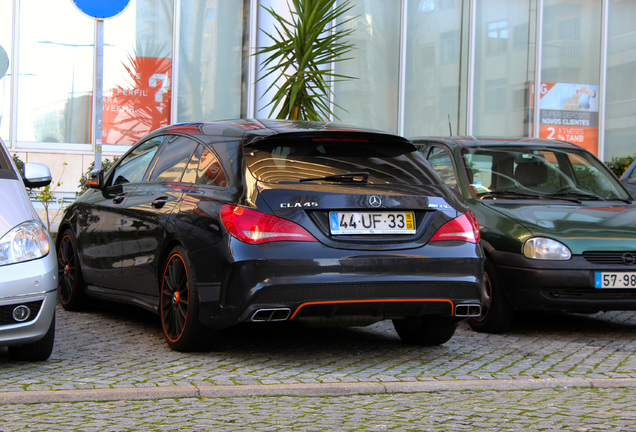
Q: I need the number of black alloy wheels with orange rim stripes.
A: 2